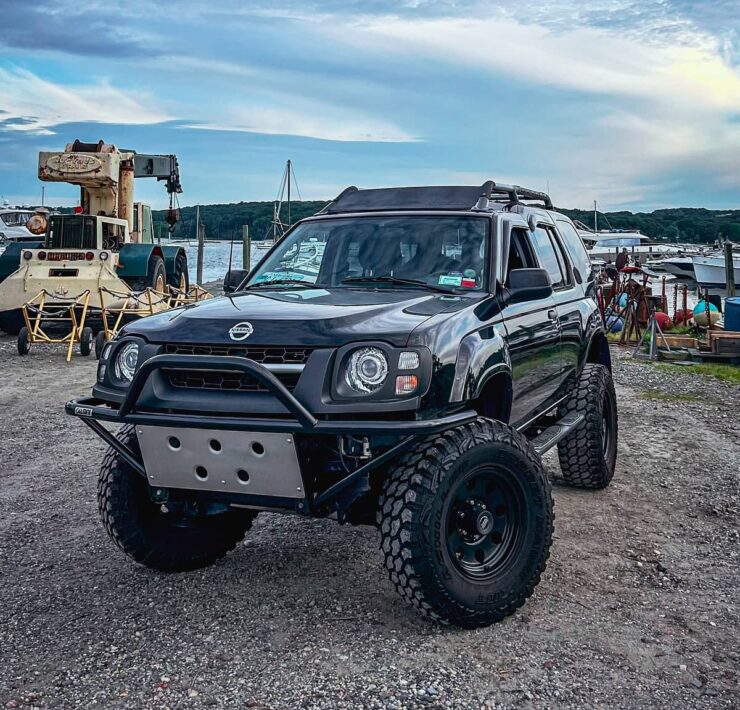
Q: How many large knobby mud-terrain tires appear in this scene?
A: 3